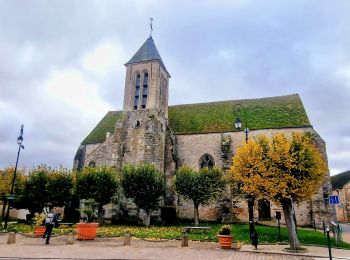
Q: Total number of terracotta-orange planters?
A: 3